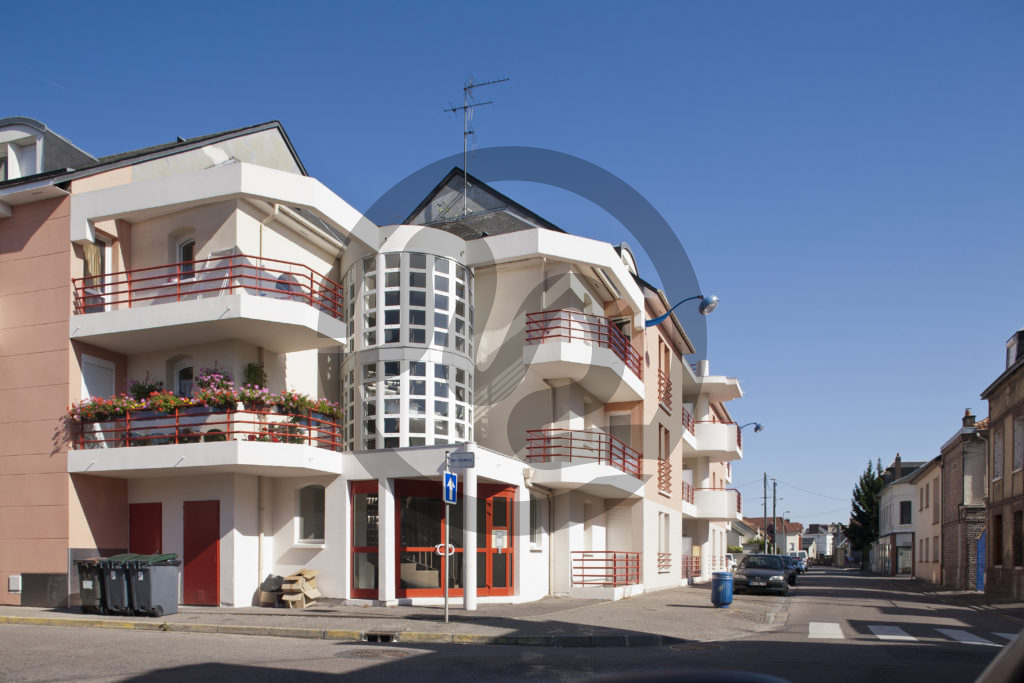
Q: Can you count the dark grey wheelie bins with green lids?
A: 2